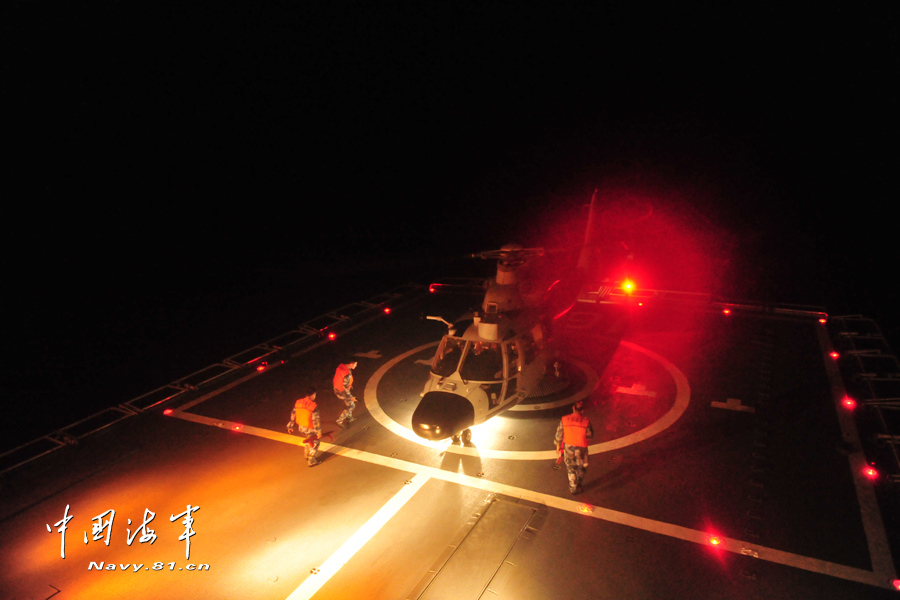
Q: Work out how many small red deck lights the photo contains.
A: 15